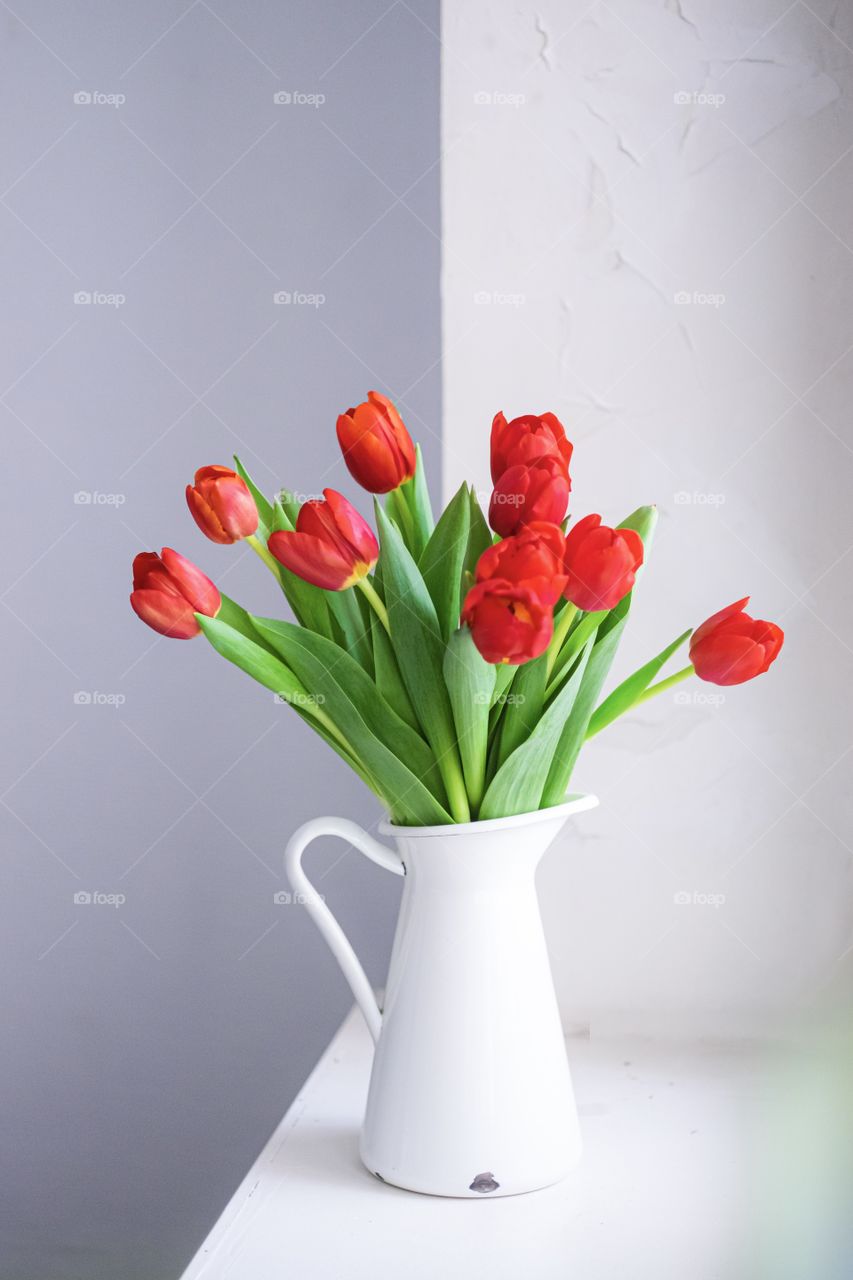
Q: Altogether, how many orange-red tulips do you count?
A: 10